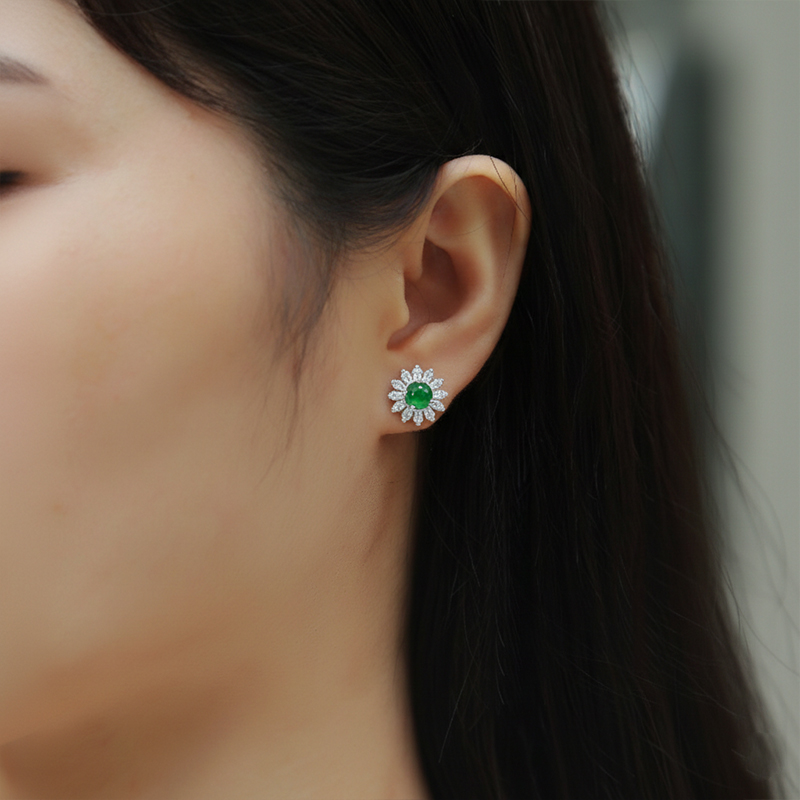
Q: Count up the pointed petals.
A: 12